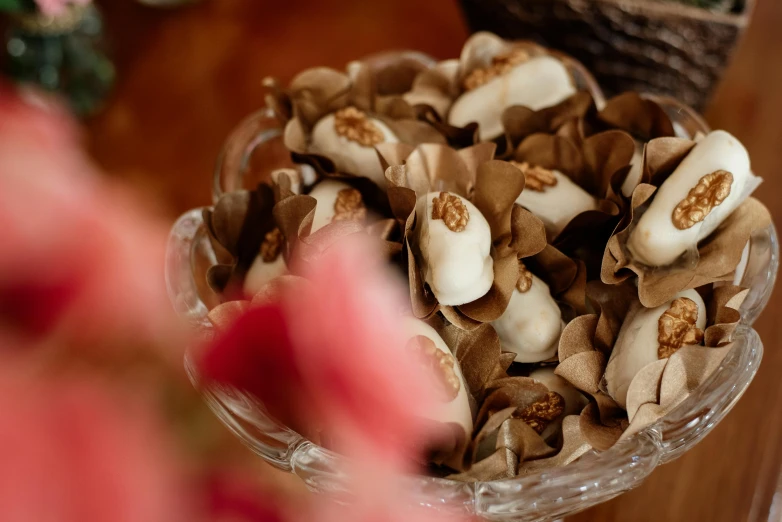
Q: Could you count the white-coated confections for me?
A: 11